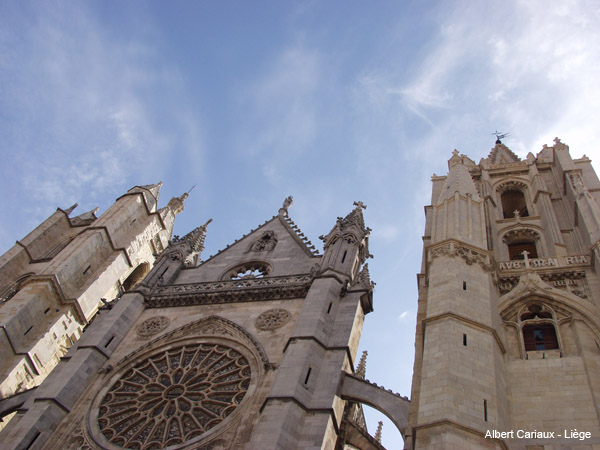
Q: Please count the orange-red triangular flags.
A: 0